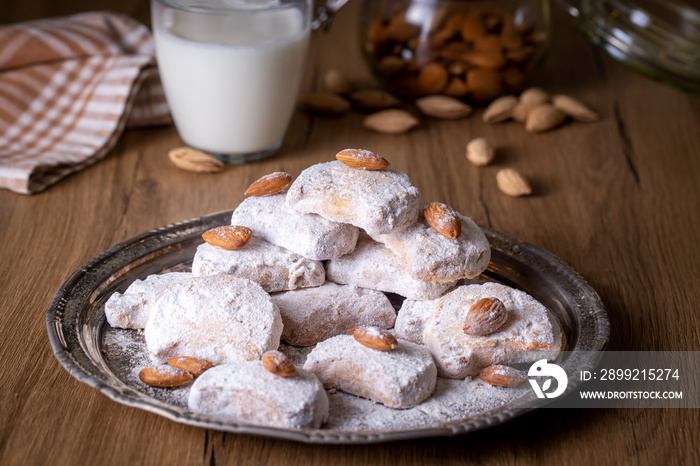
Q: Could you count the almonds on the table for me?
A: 13